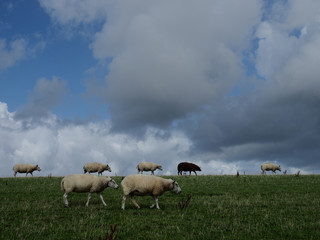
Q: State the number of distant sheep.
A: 5